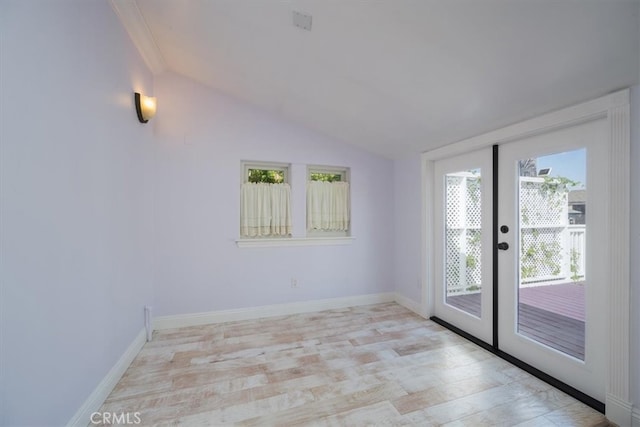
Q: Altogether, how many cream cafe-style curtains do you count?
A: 2